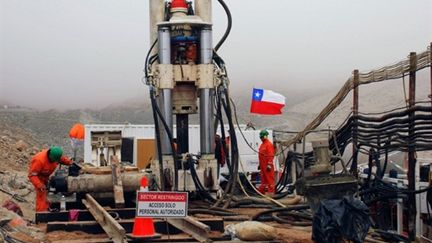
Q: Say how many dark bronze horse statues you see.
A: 0